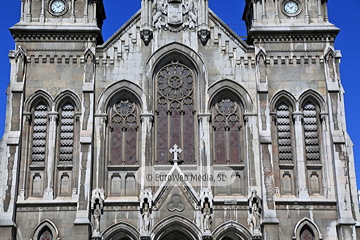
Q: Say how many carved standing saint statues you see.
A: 4